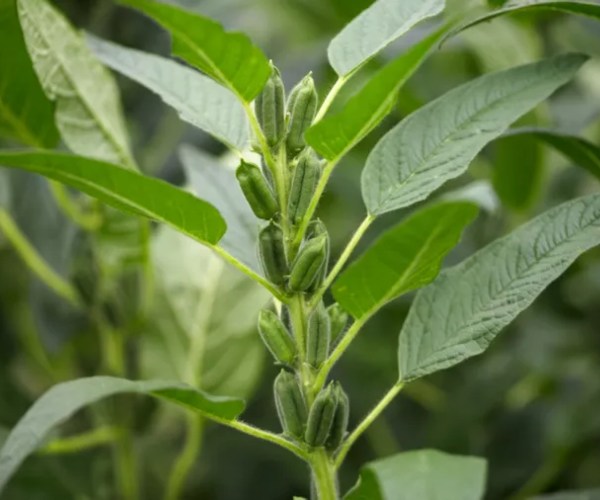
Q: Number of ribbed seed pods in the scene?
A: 13